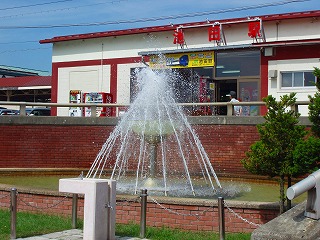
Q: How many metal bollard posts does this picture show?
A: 4